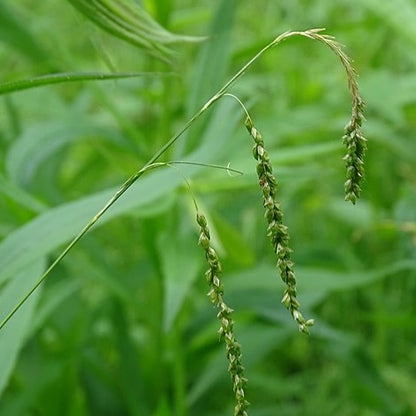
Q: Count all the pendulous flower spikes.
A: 3